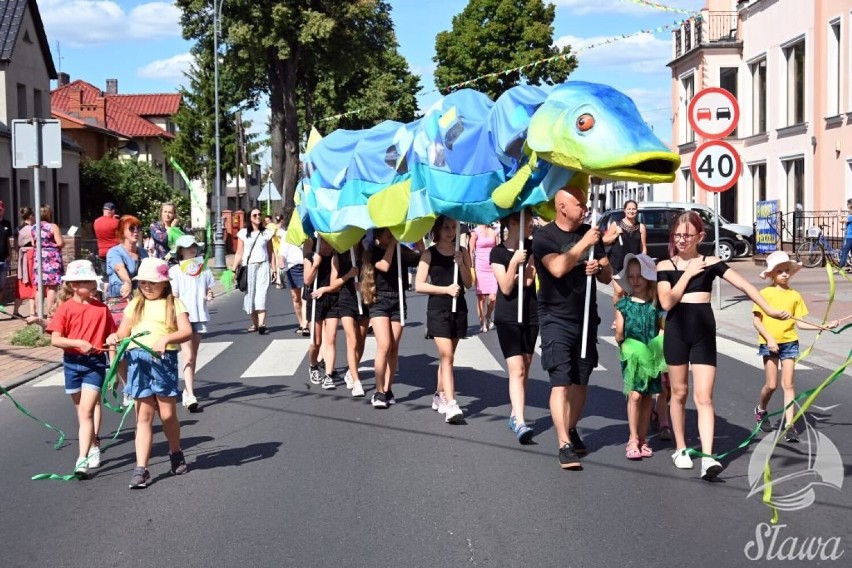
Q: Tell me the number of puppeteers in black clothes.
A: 6